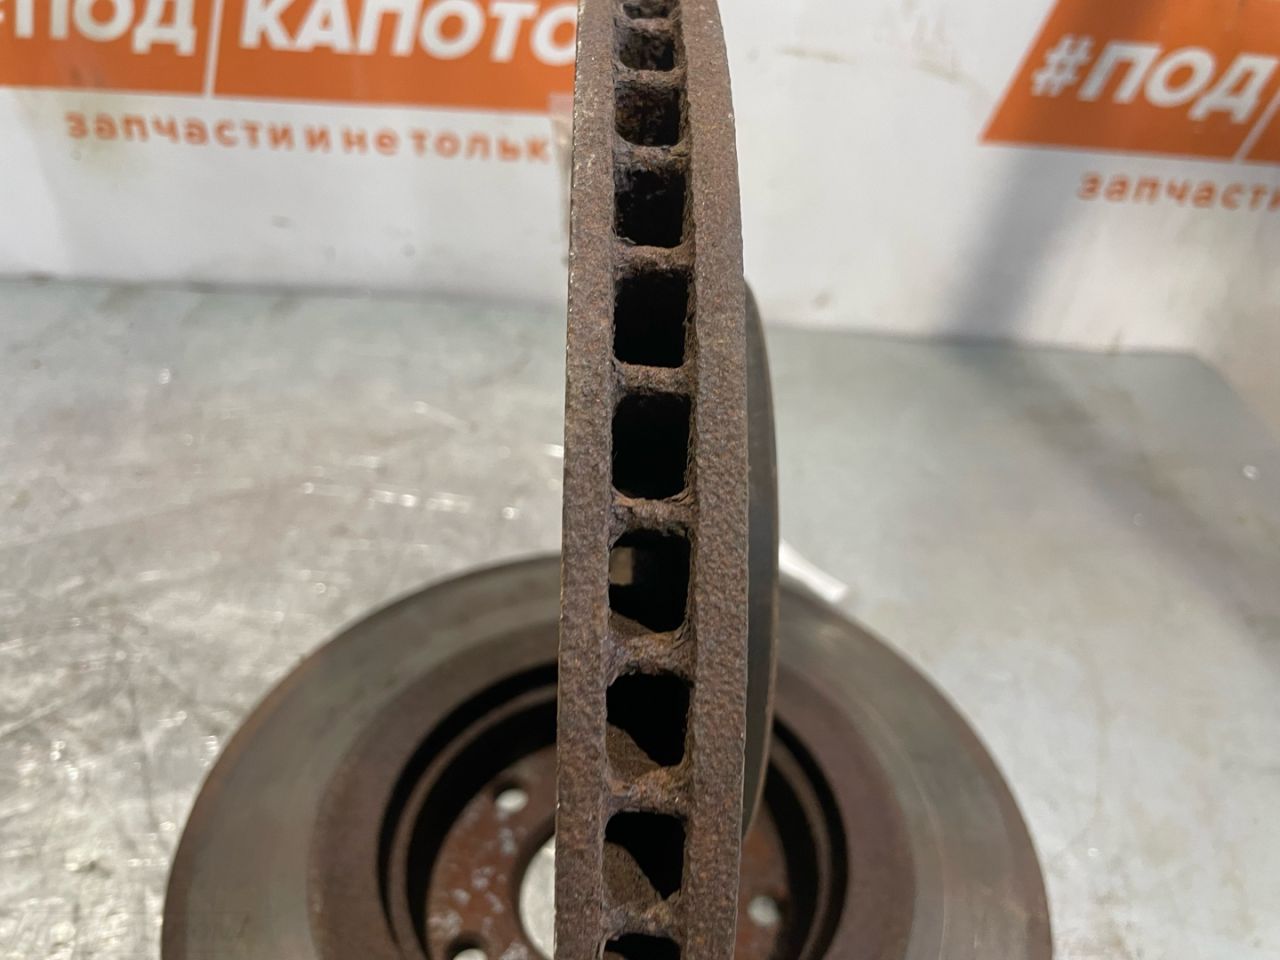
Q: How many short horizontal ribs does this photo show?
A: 9